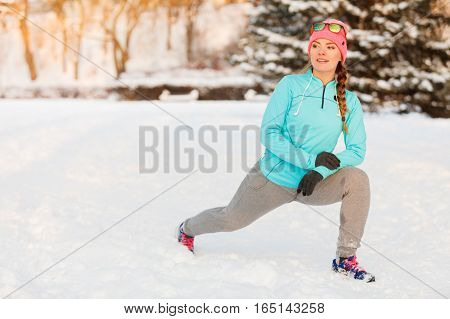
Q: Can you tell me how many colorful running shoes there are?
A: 2